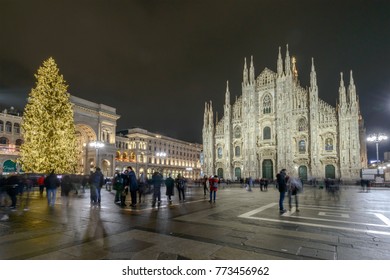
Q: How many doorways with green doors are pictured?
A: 5